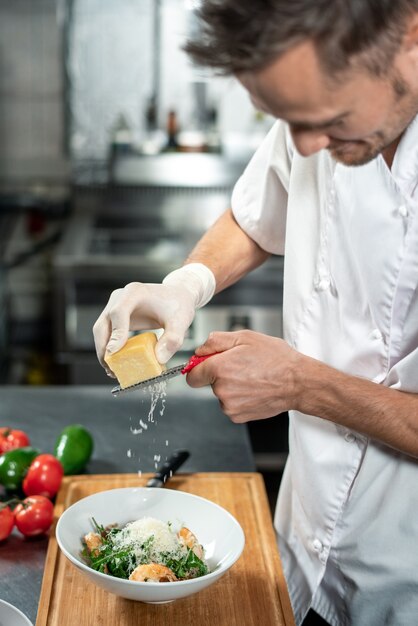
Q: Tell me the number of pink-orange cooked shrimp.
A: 3